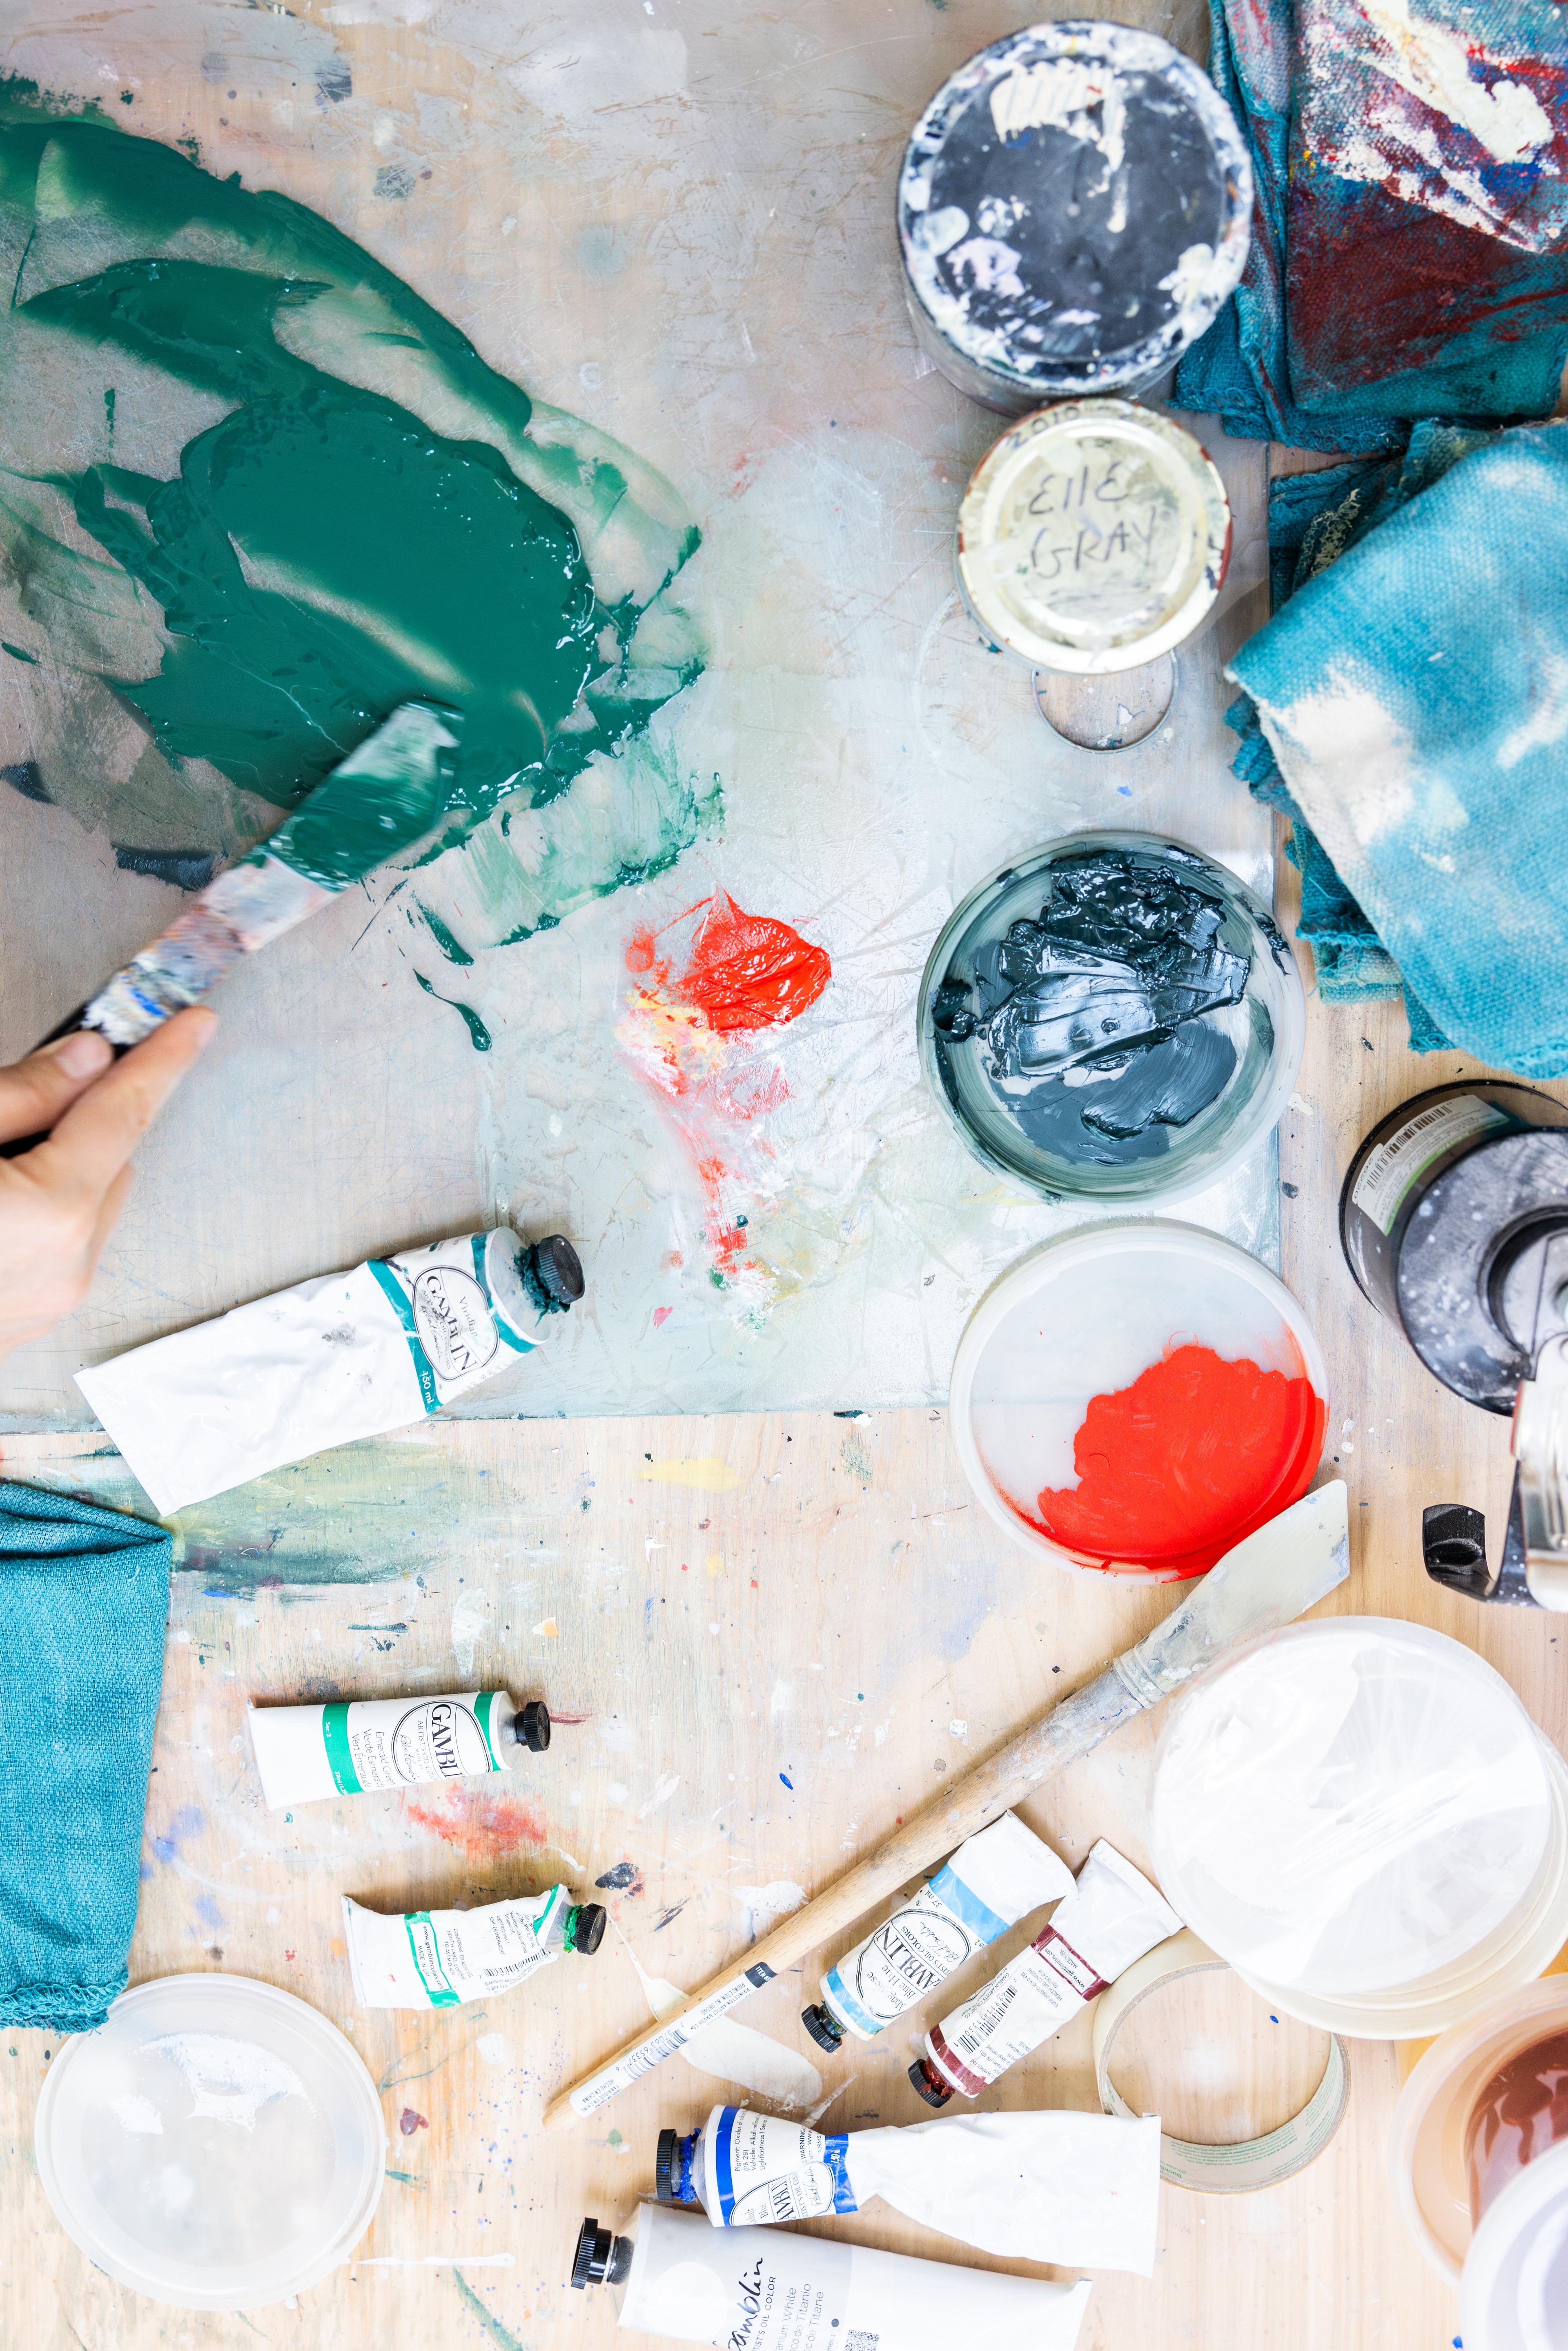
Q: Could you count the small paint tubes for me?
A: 4